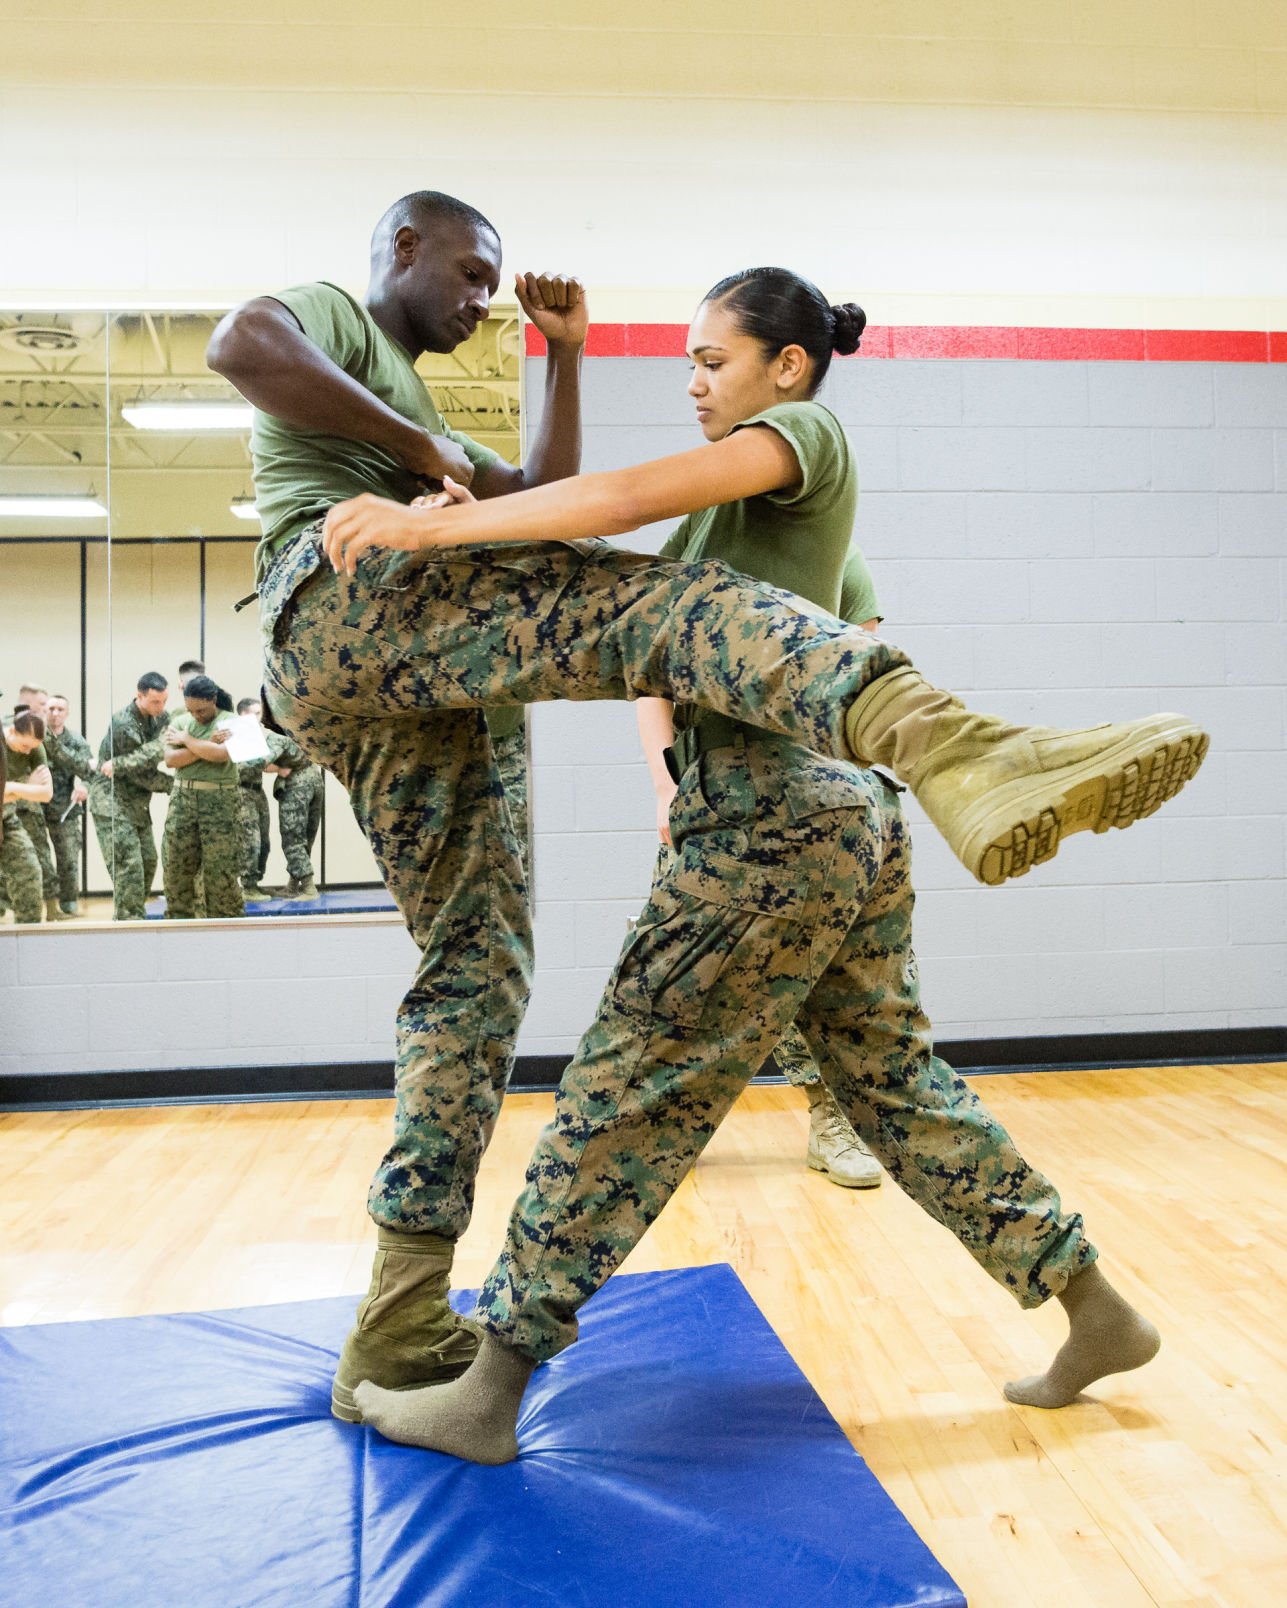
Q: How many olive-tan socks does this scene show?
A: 2